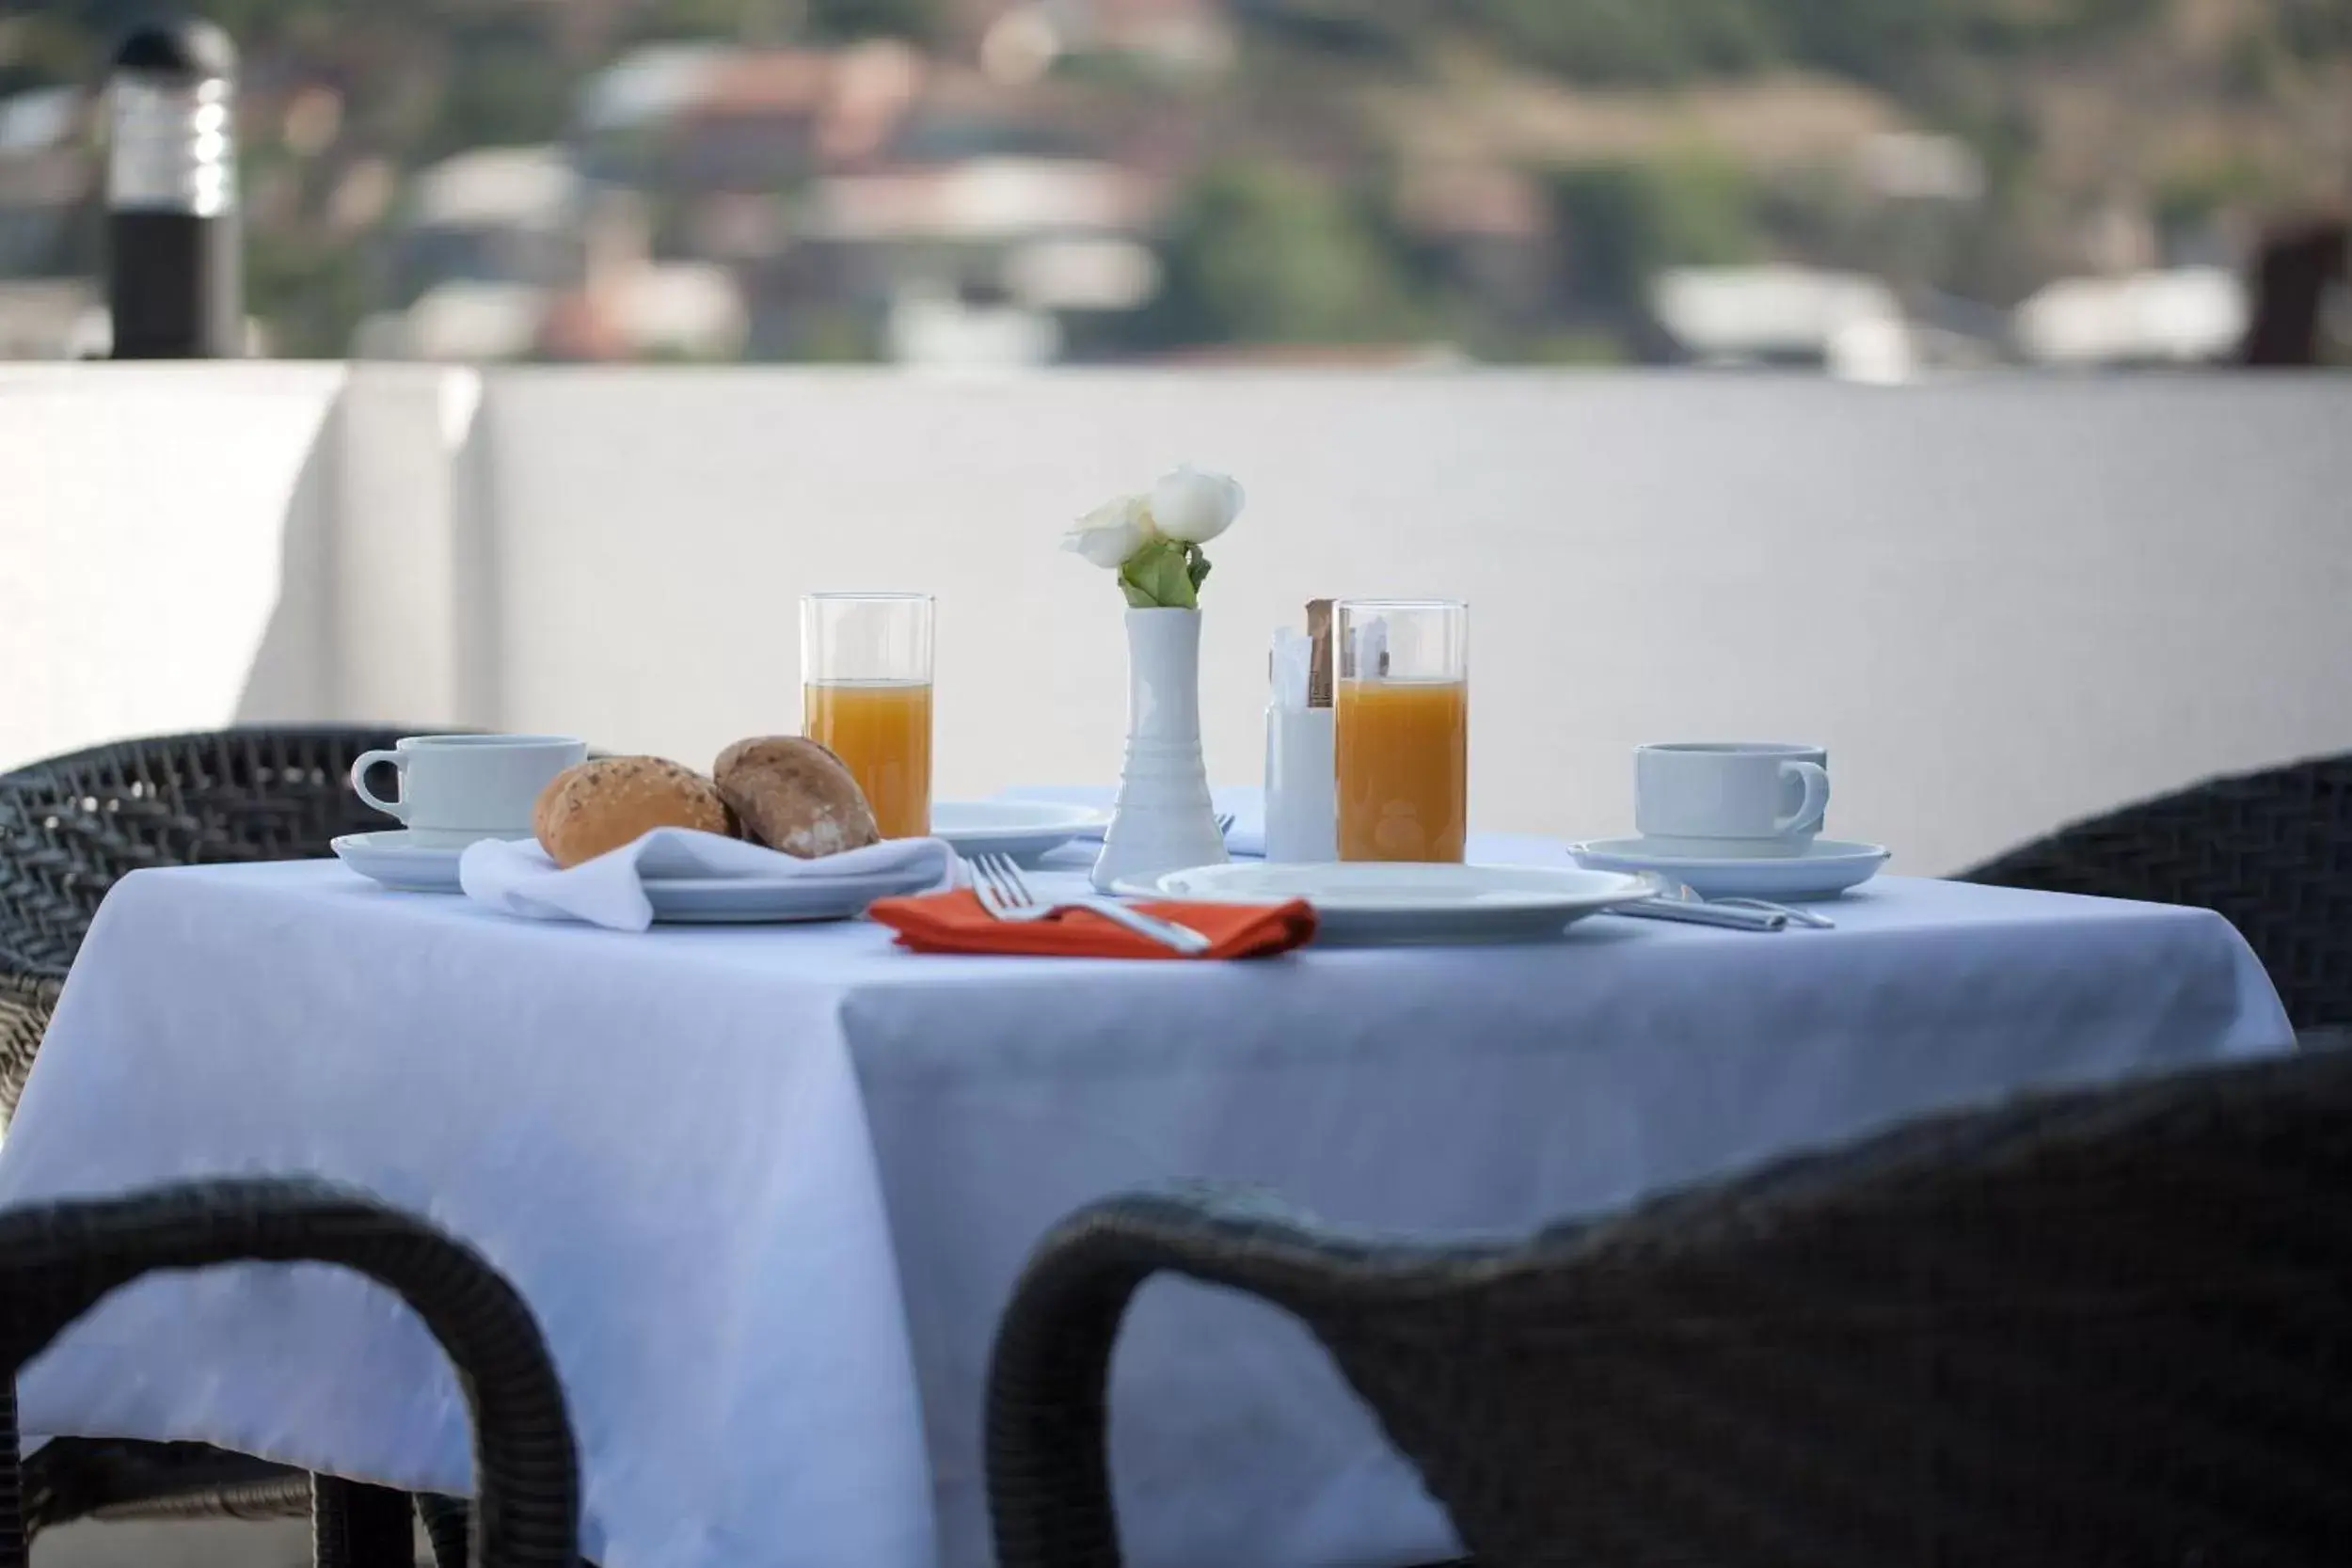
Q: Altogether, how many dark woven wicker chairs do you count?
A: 4